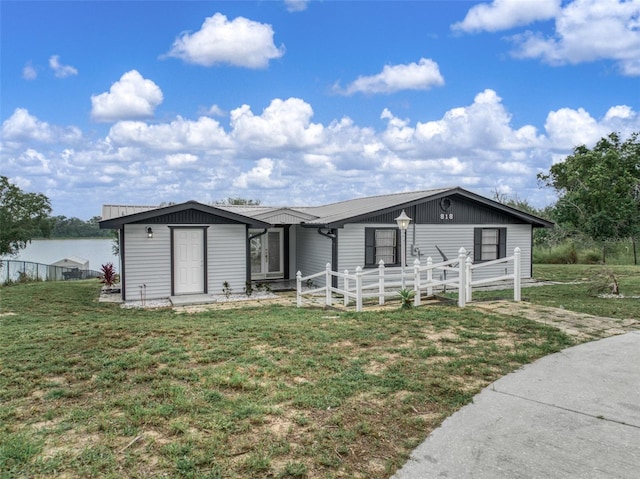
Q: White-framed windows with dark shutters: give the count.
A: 2